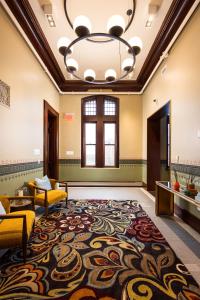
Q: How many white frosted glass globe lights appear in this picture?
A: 8